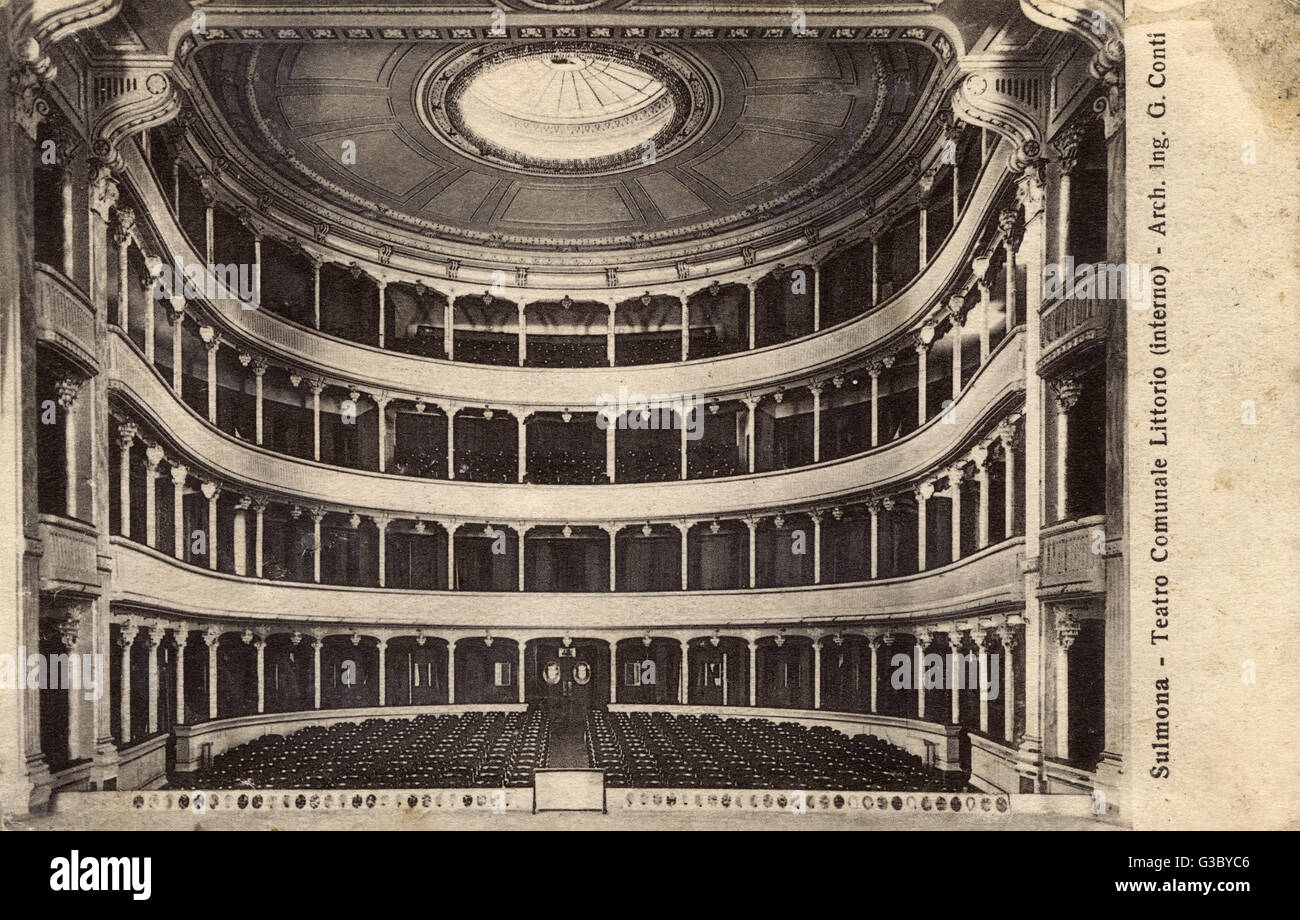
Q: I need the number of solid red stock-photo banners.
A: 0